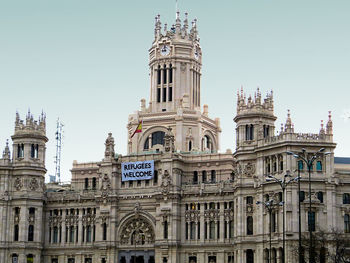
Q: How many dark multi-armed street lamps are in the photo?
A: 3